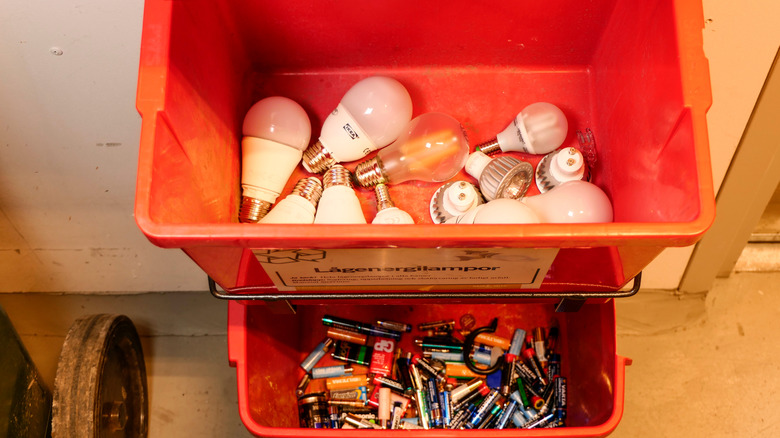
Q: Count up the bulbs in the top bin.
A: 12